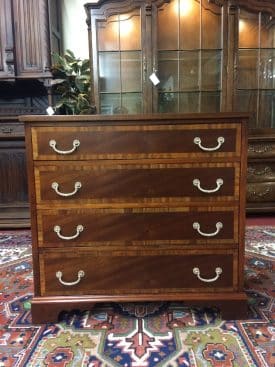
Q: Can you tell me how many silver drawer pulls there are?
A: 8